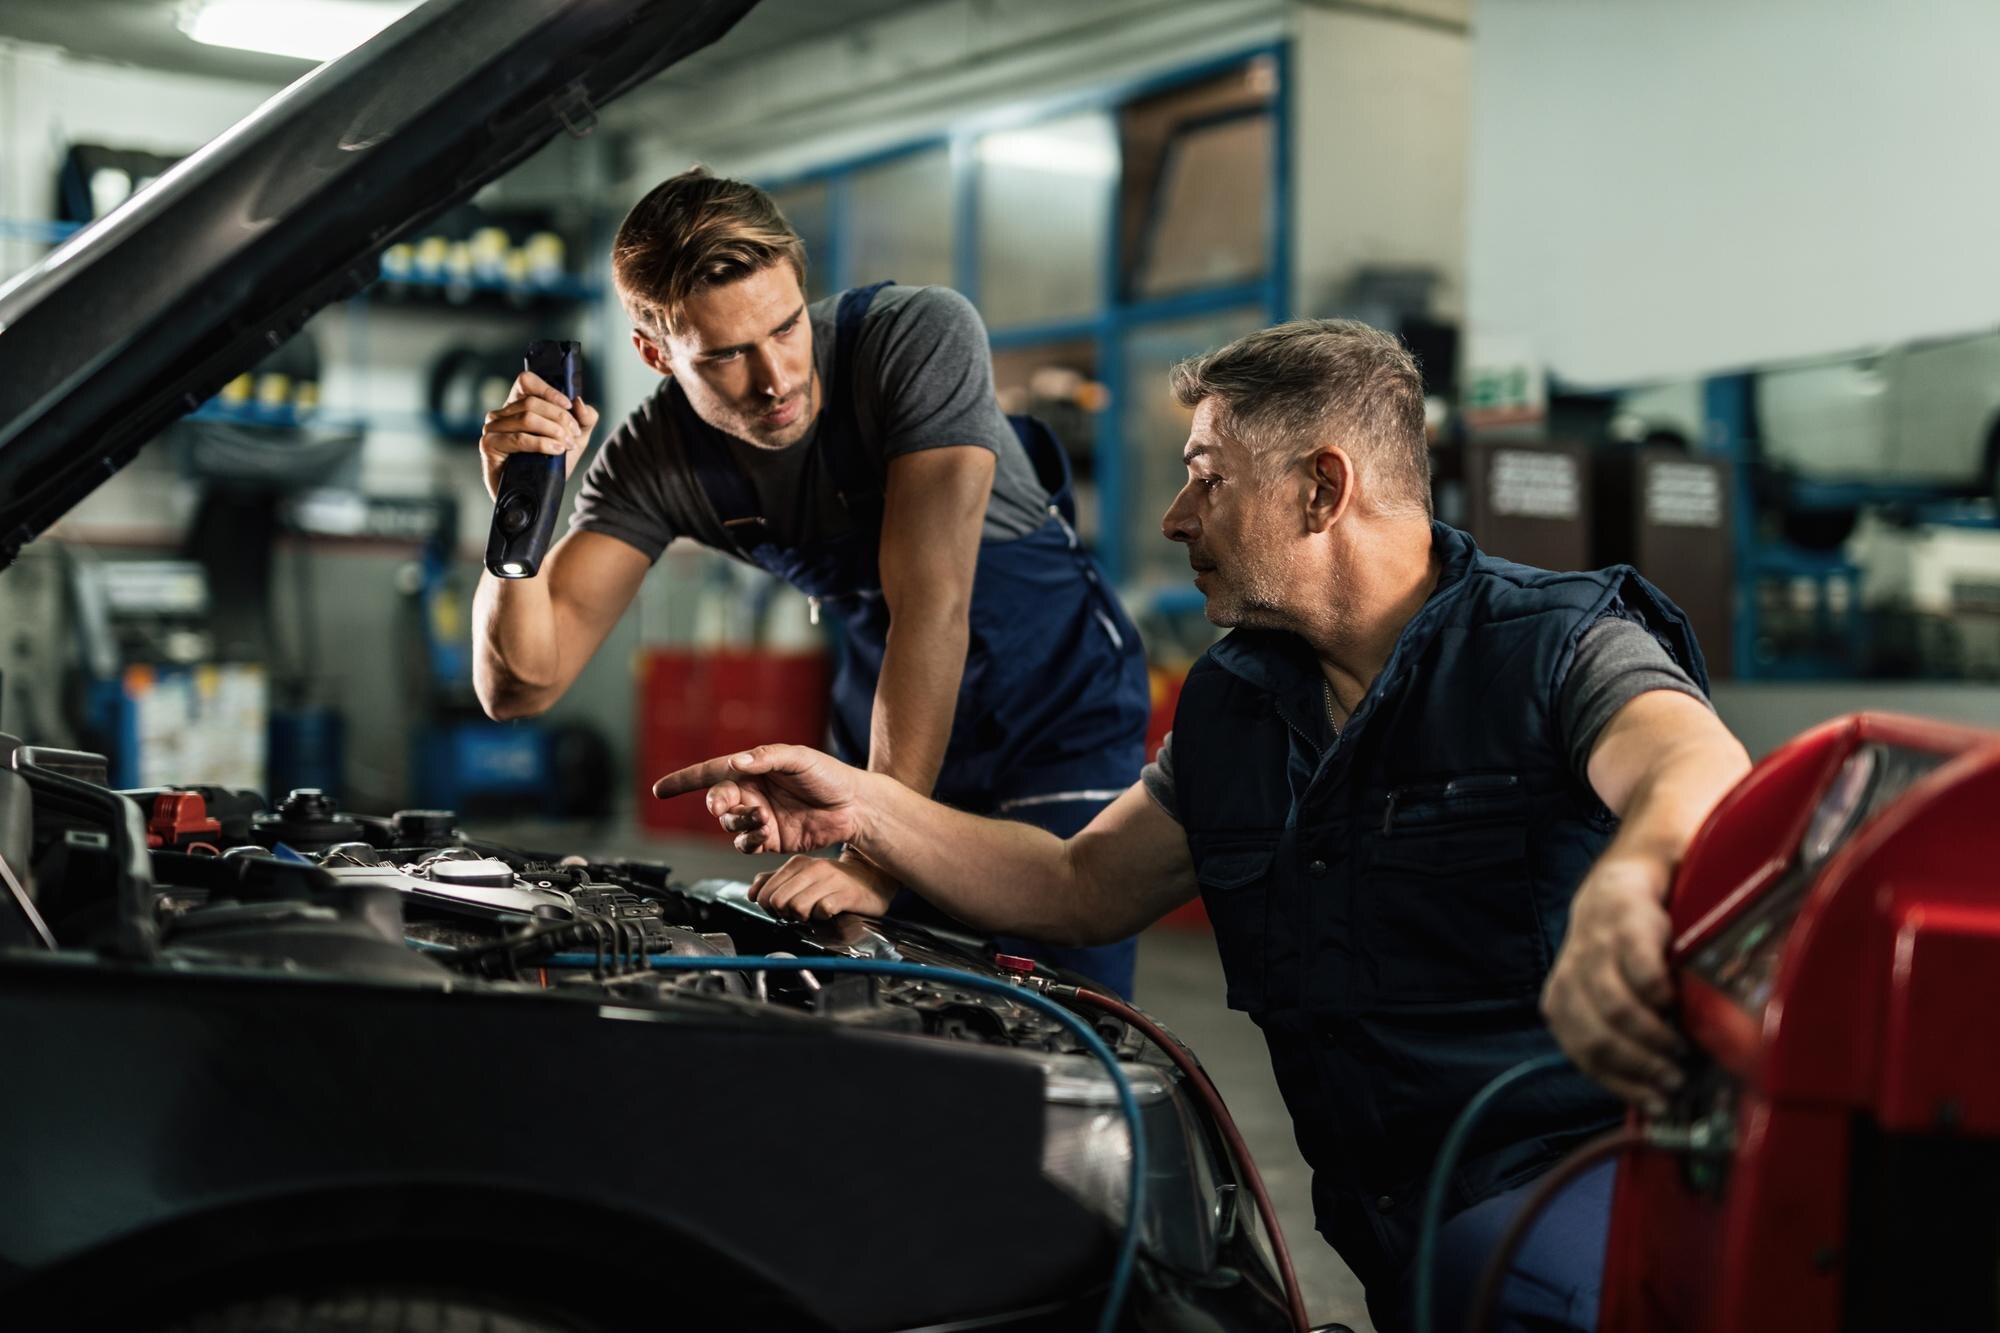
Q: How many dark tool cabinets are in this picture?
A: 2